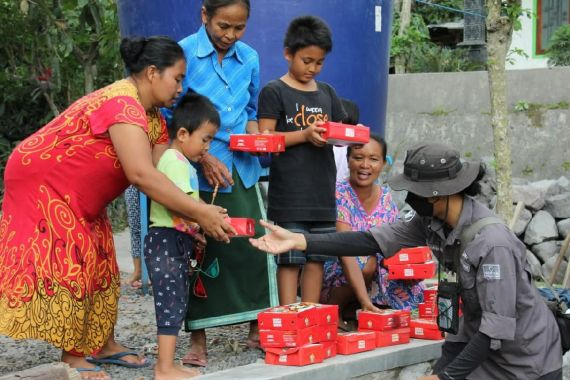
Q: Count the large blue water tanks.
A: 1